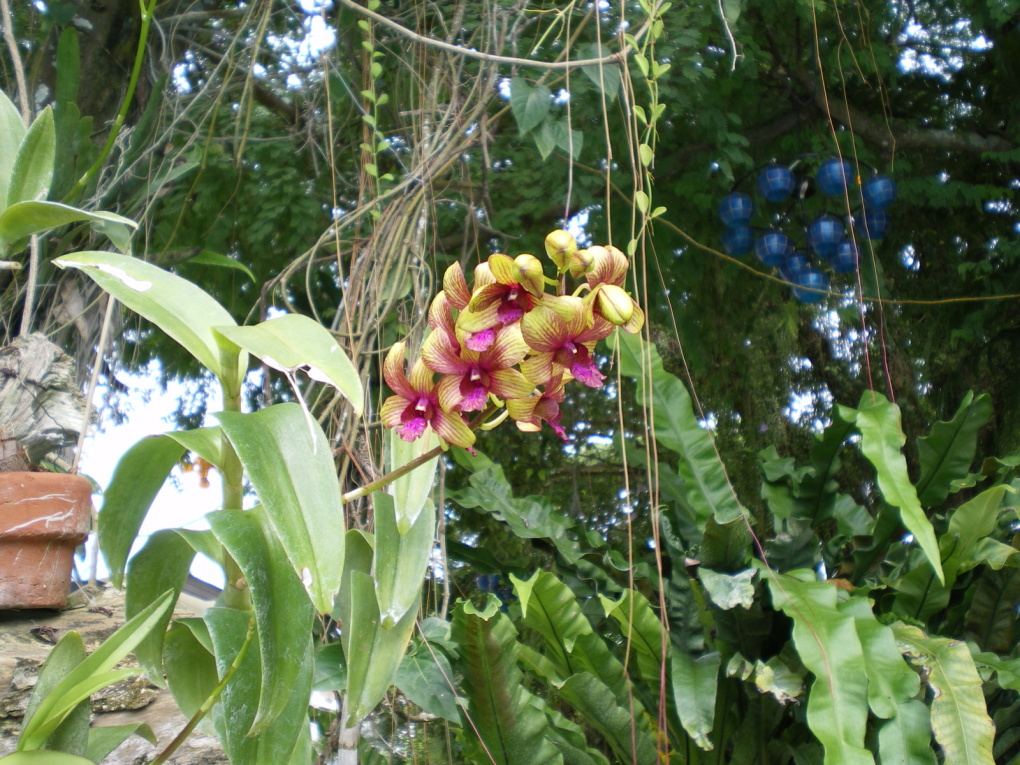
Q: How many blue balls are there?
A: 11